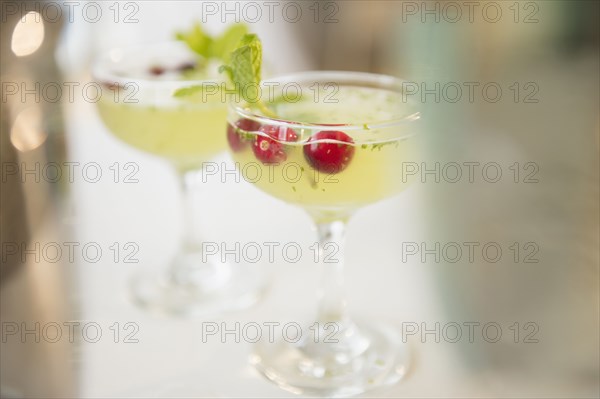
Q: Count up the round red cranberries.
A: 3